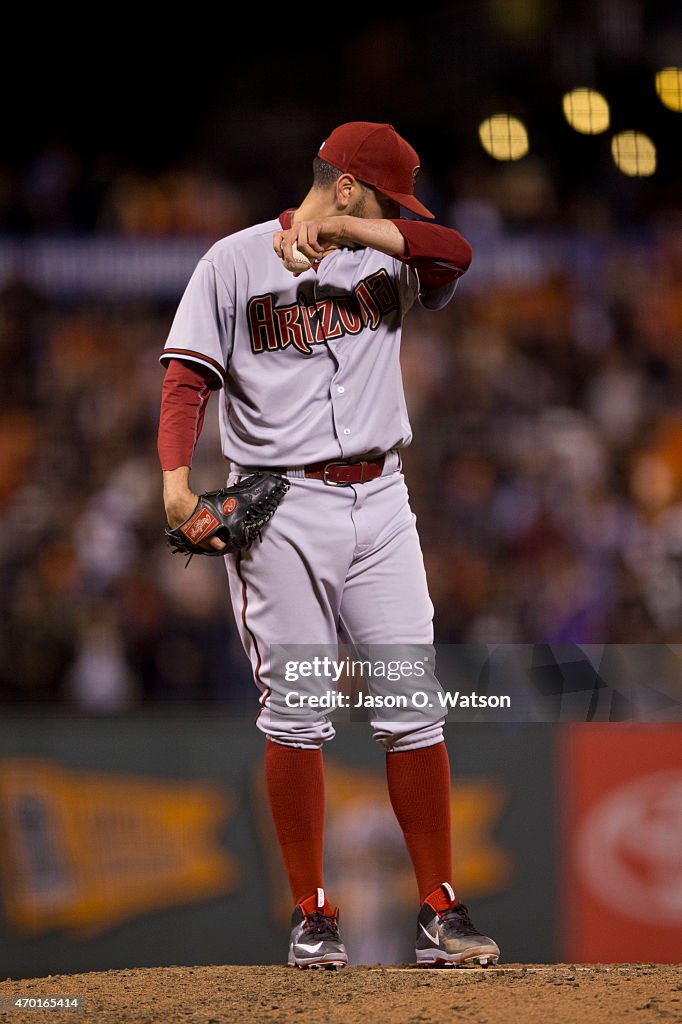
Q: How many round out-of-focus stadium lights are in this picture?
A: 4